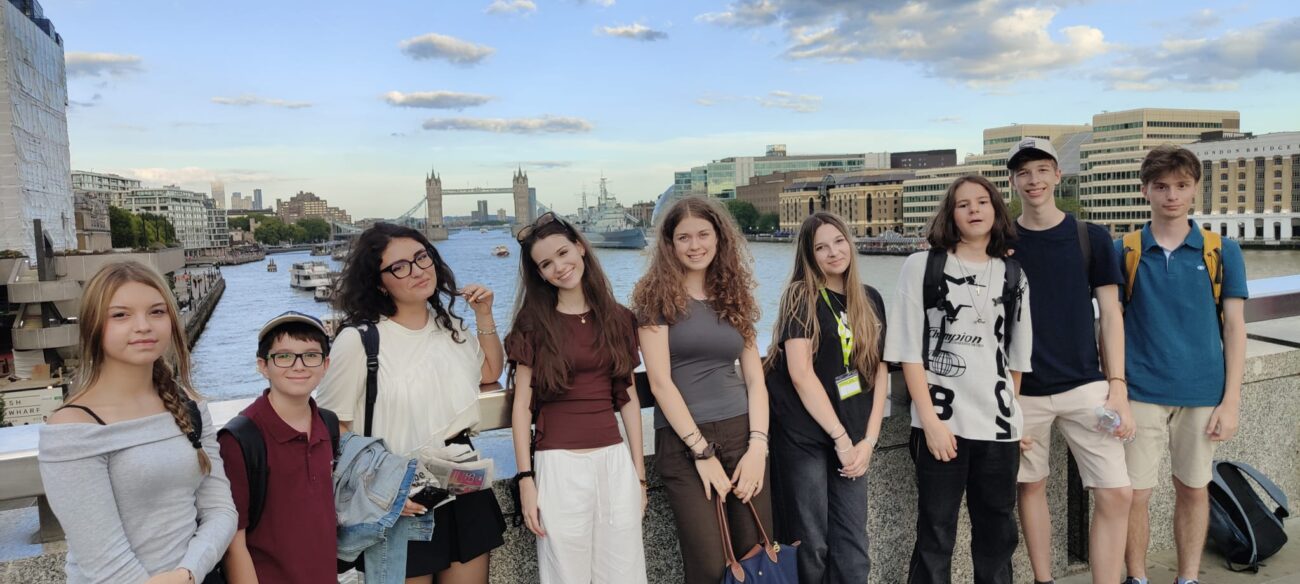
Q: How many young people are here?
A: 9